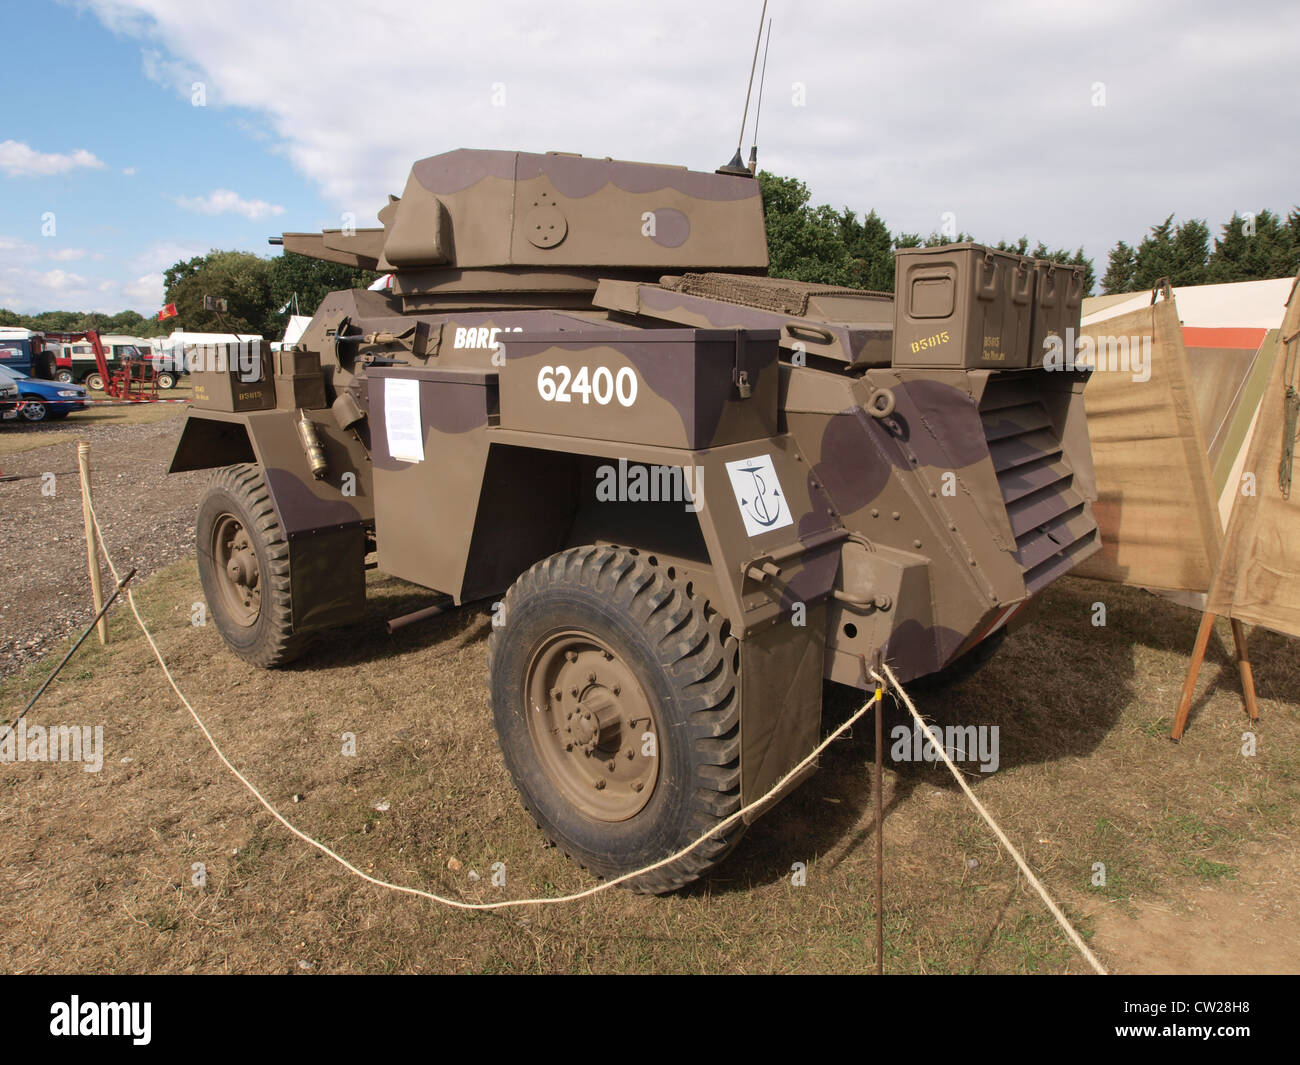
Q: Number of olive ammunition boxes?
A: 3